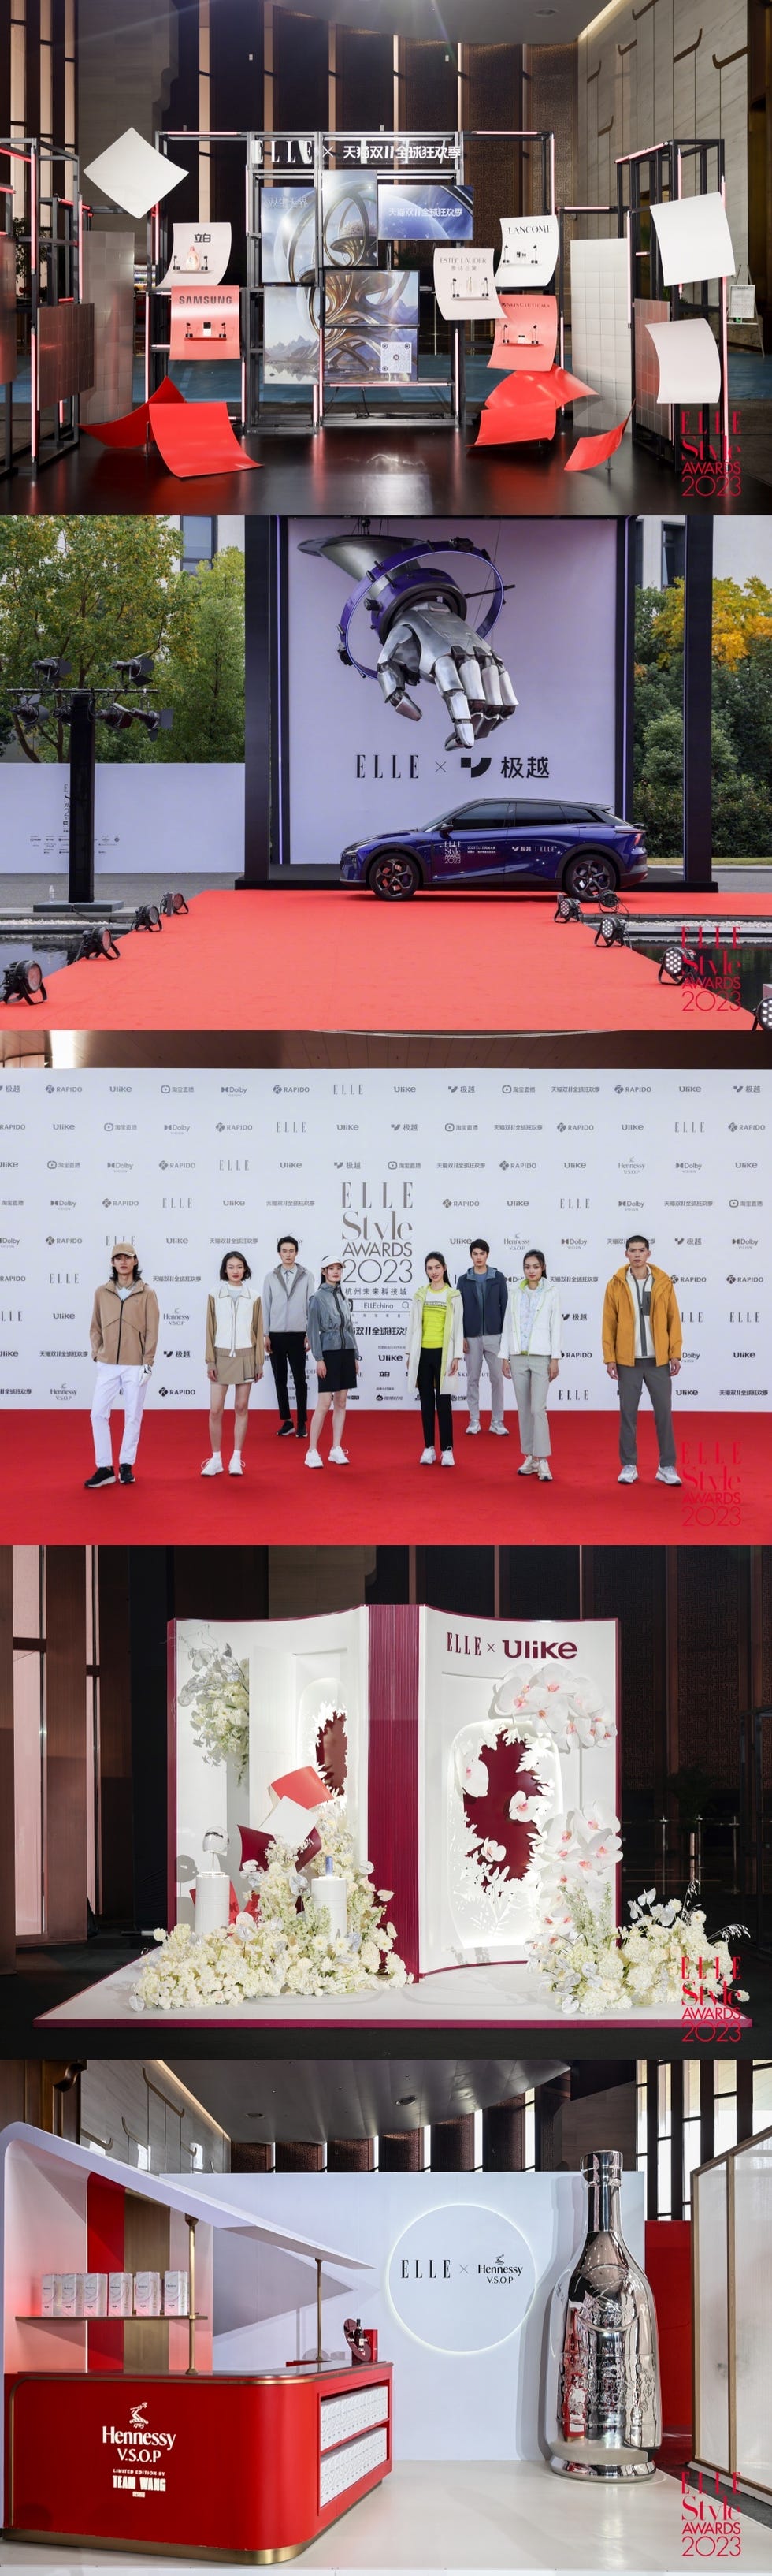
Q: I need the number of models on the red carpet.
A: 8